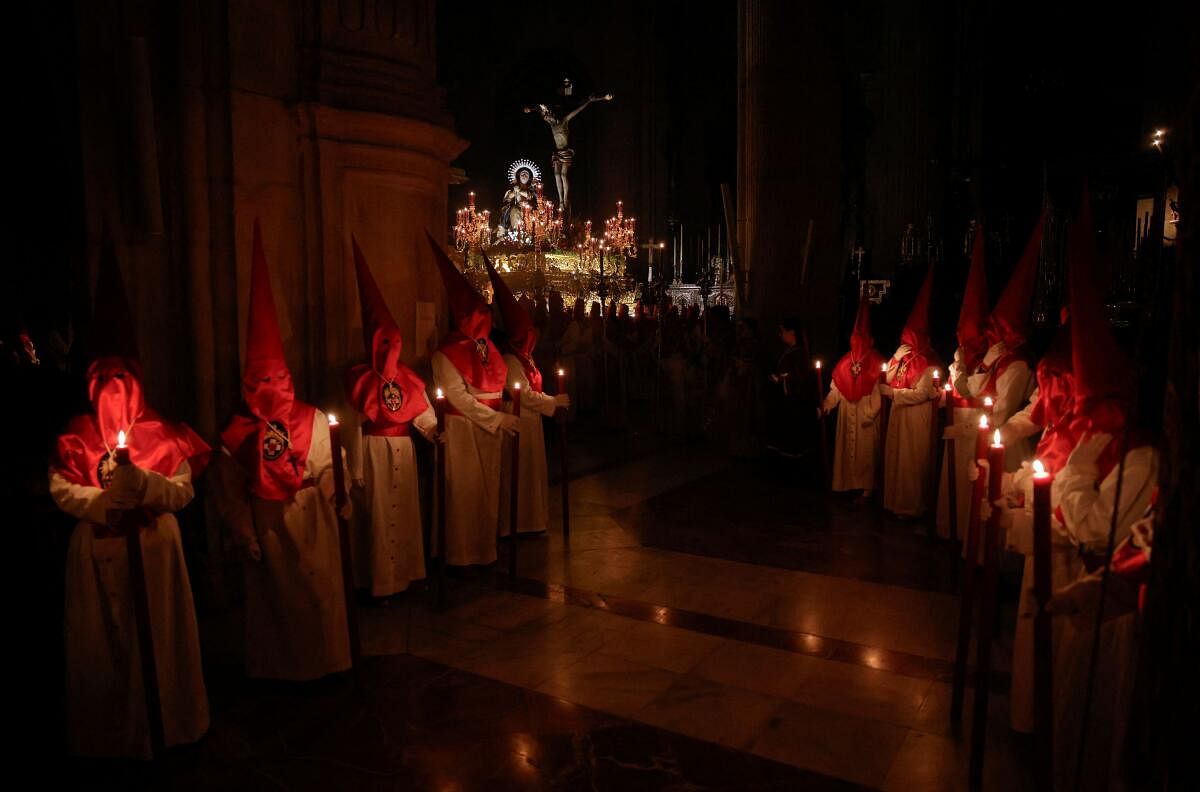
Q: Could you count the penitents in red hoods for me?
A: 11